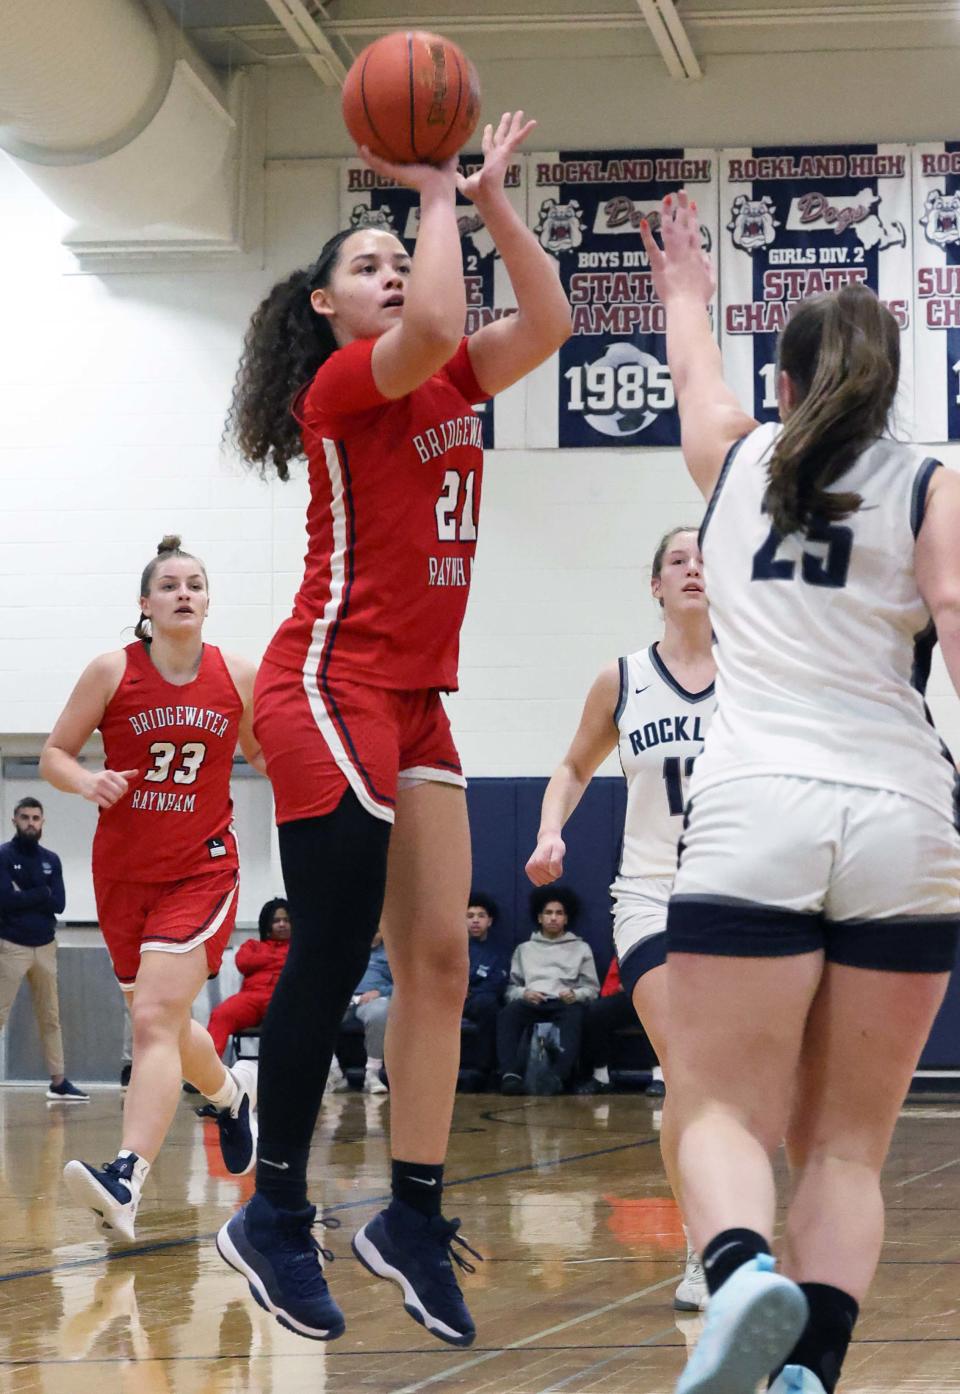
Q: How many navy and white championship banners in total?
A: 4